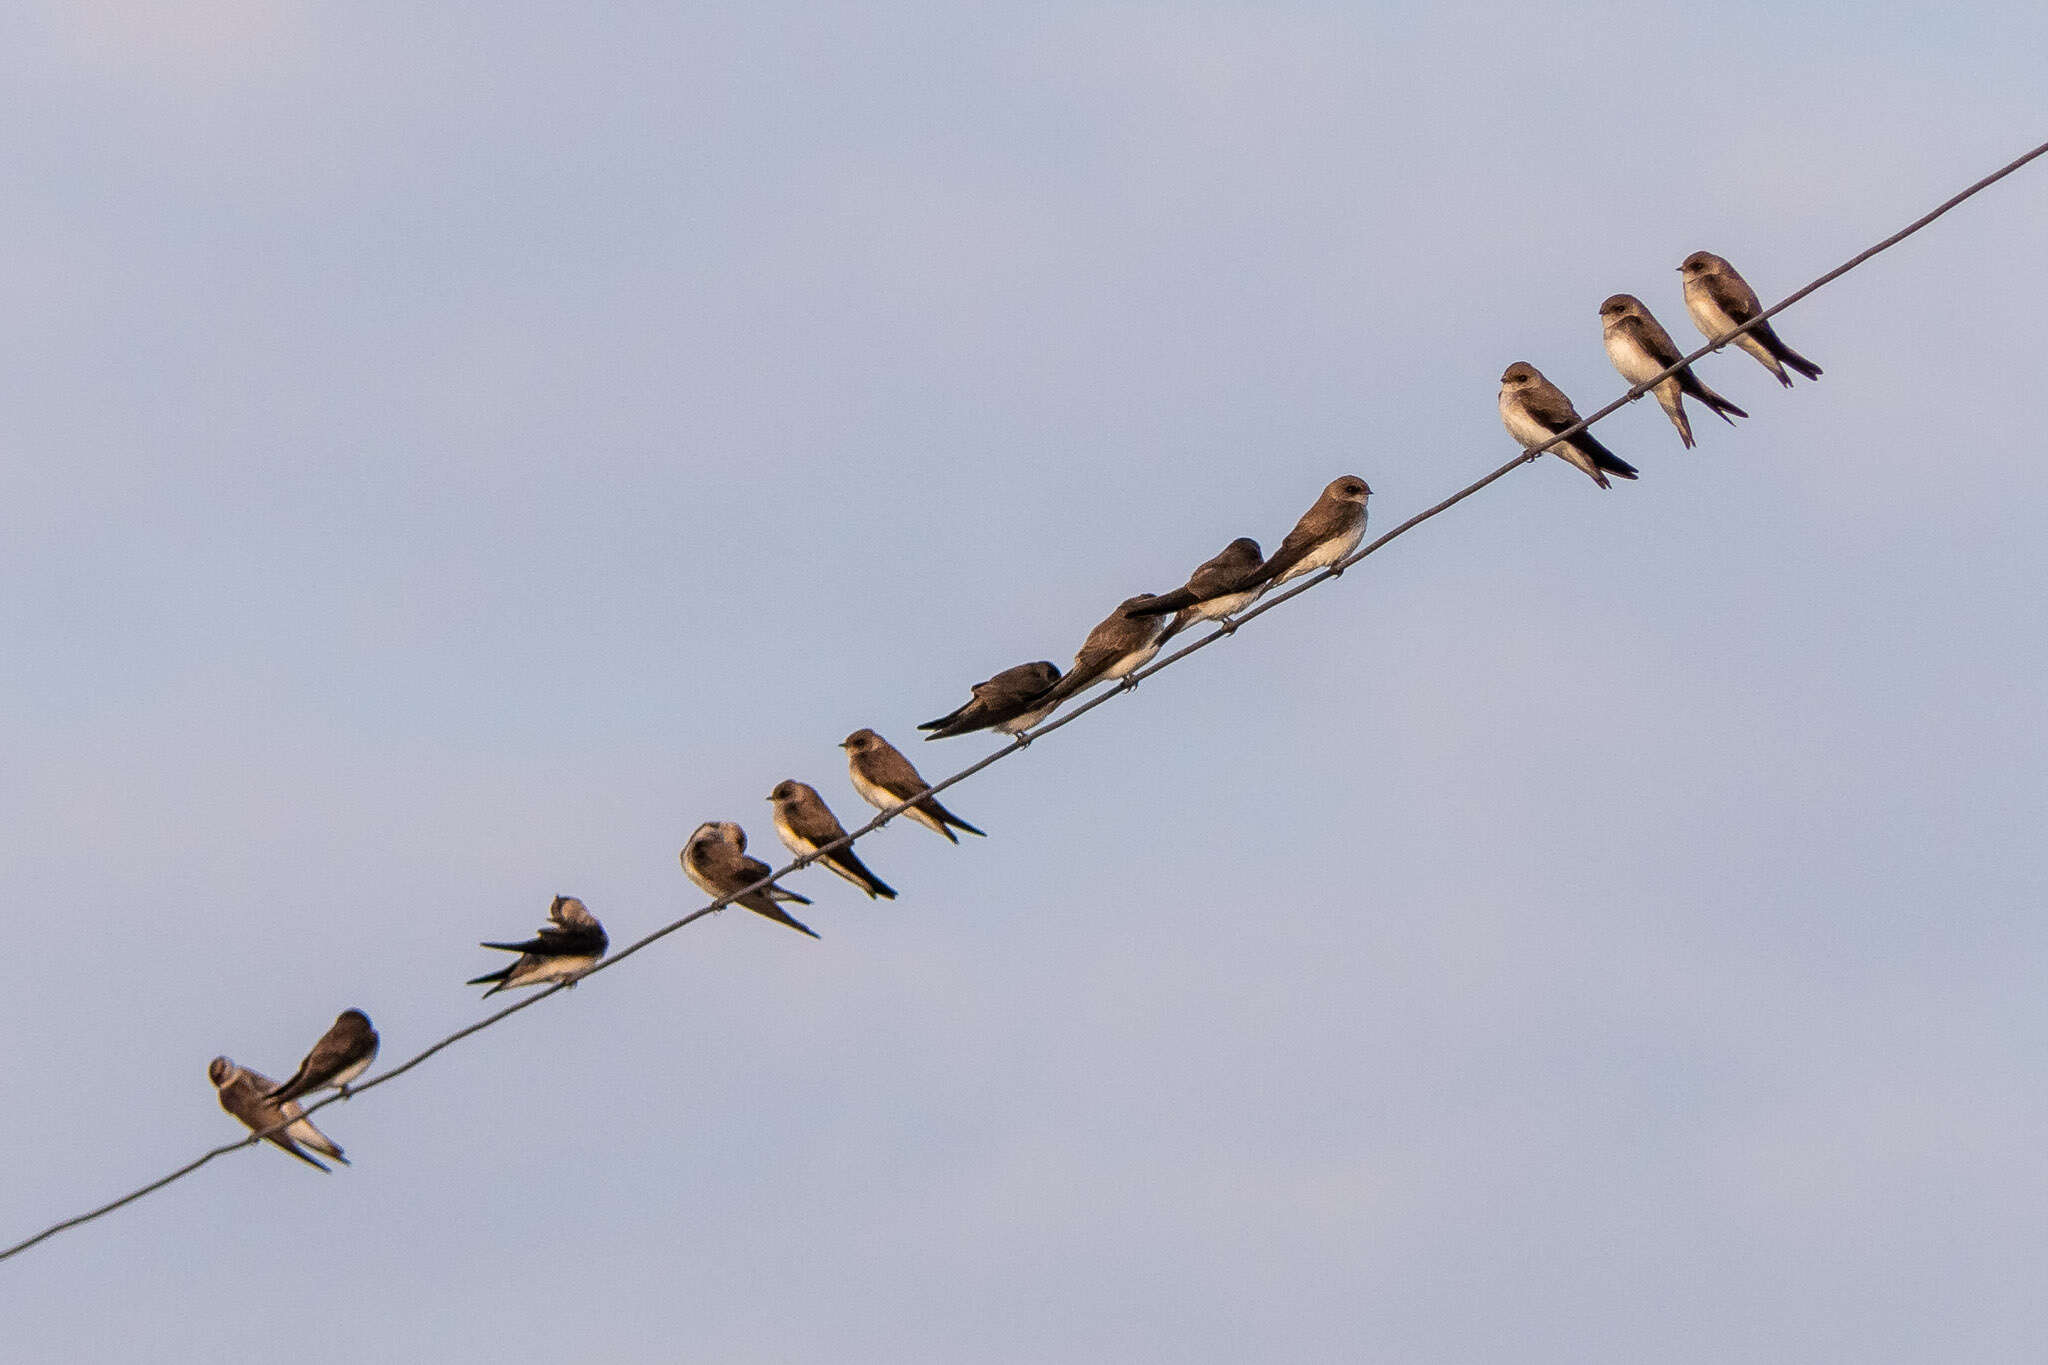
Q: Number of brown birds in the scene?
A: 13